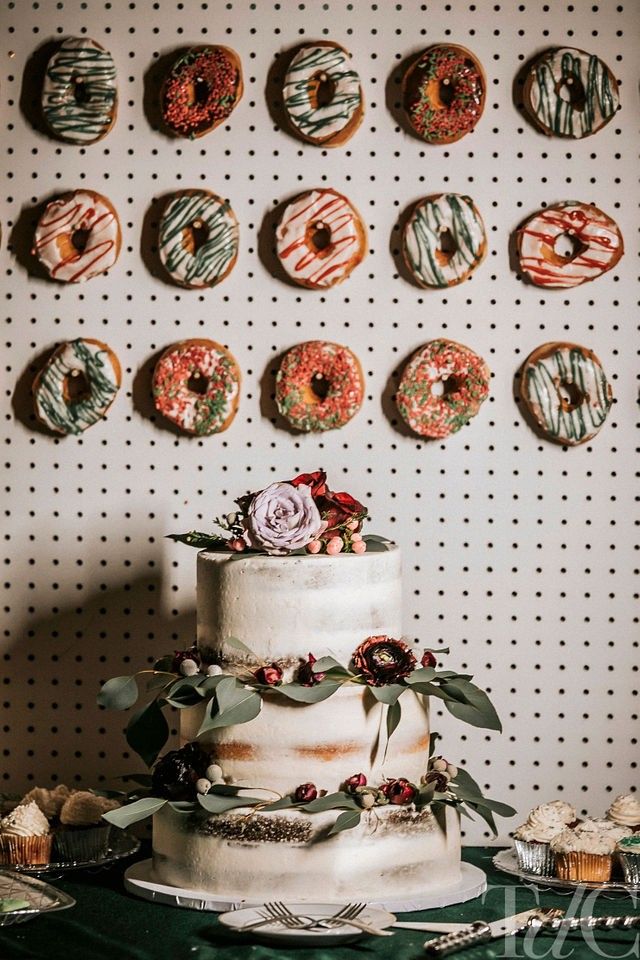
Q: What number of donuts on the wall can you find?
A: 15